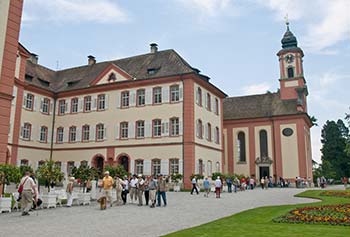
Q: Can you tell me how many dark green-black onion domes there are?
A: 1